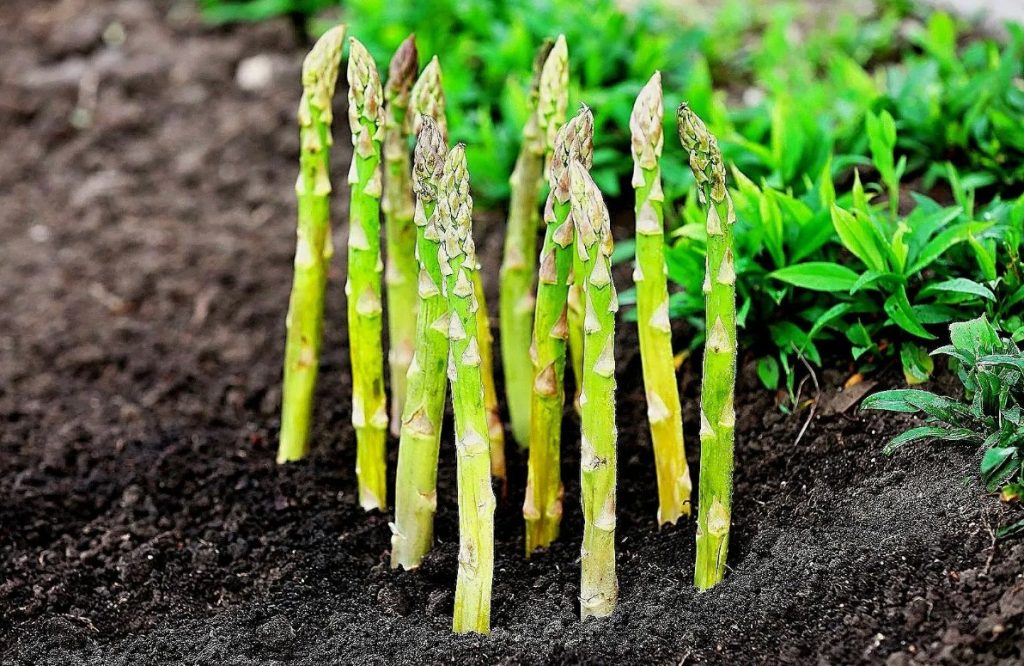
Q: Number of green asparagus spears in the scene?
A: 12